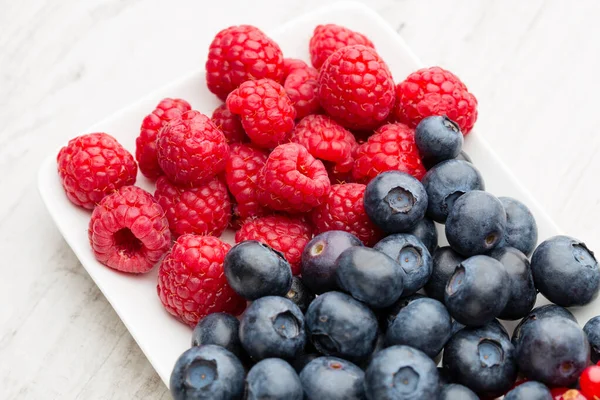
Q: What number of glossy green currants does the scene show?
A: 0